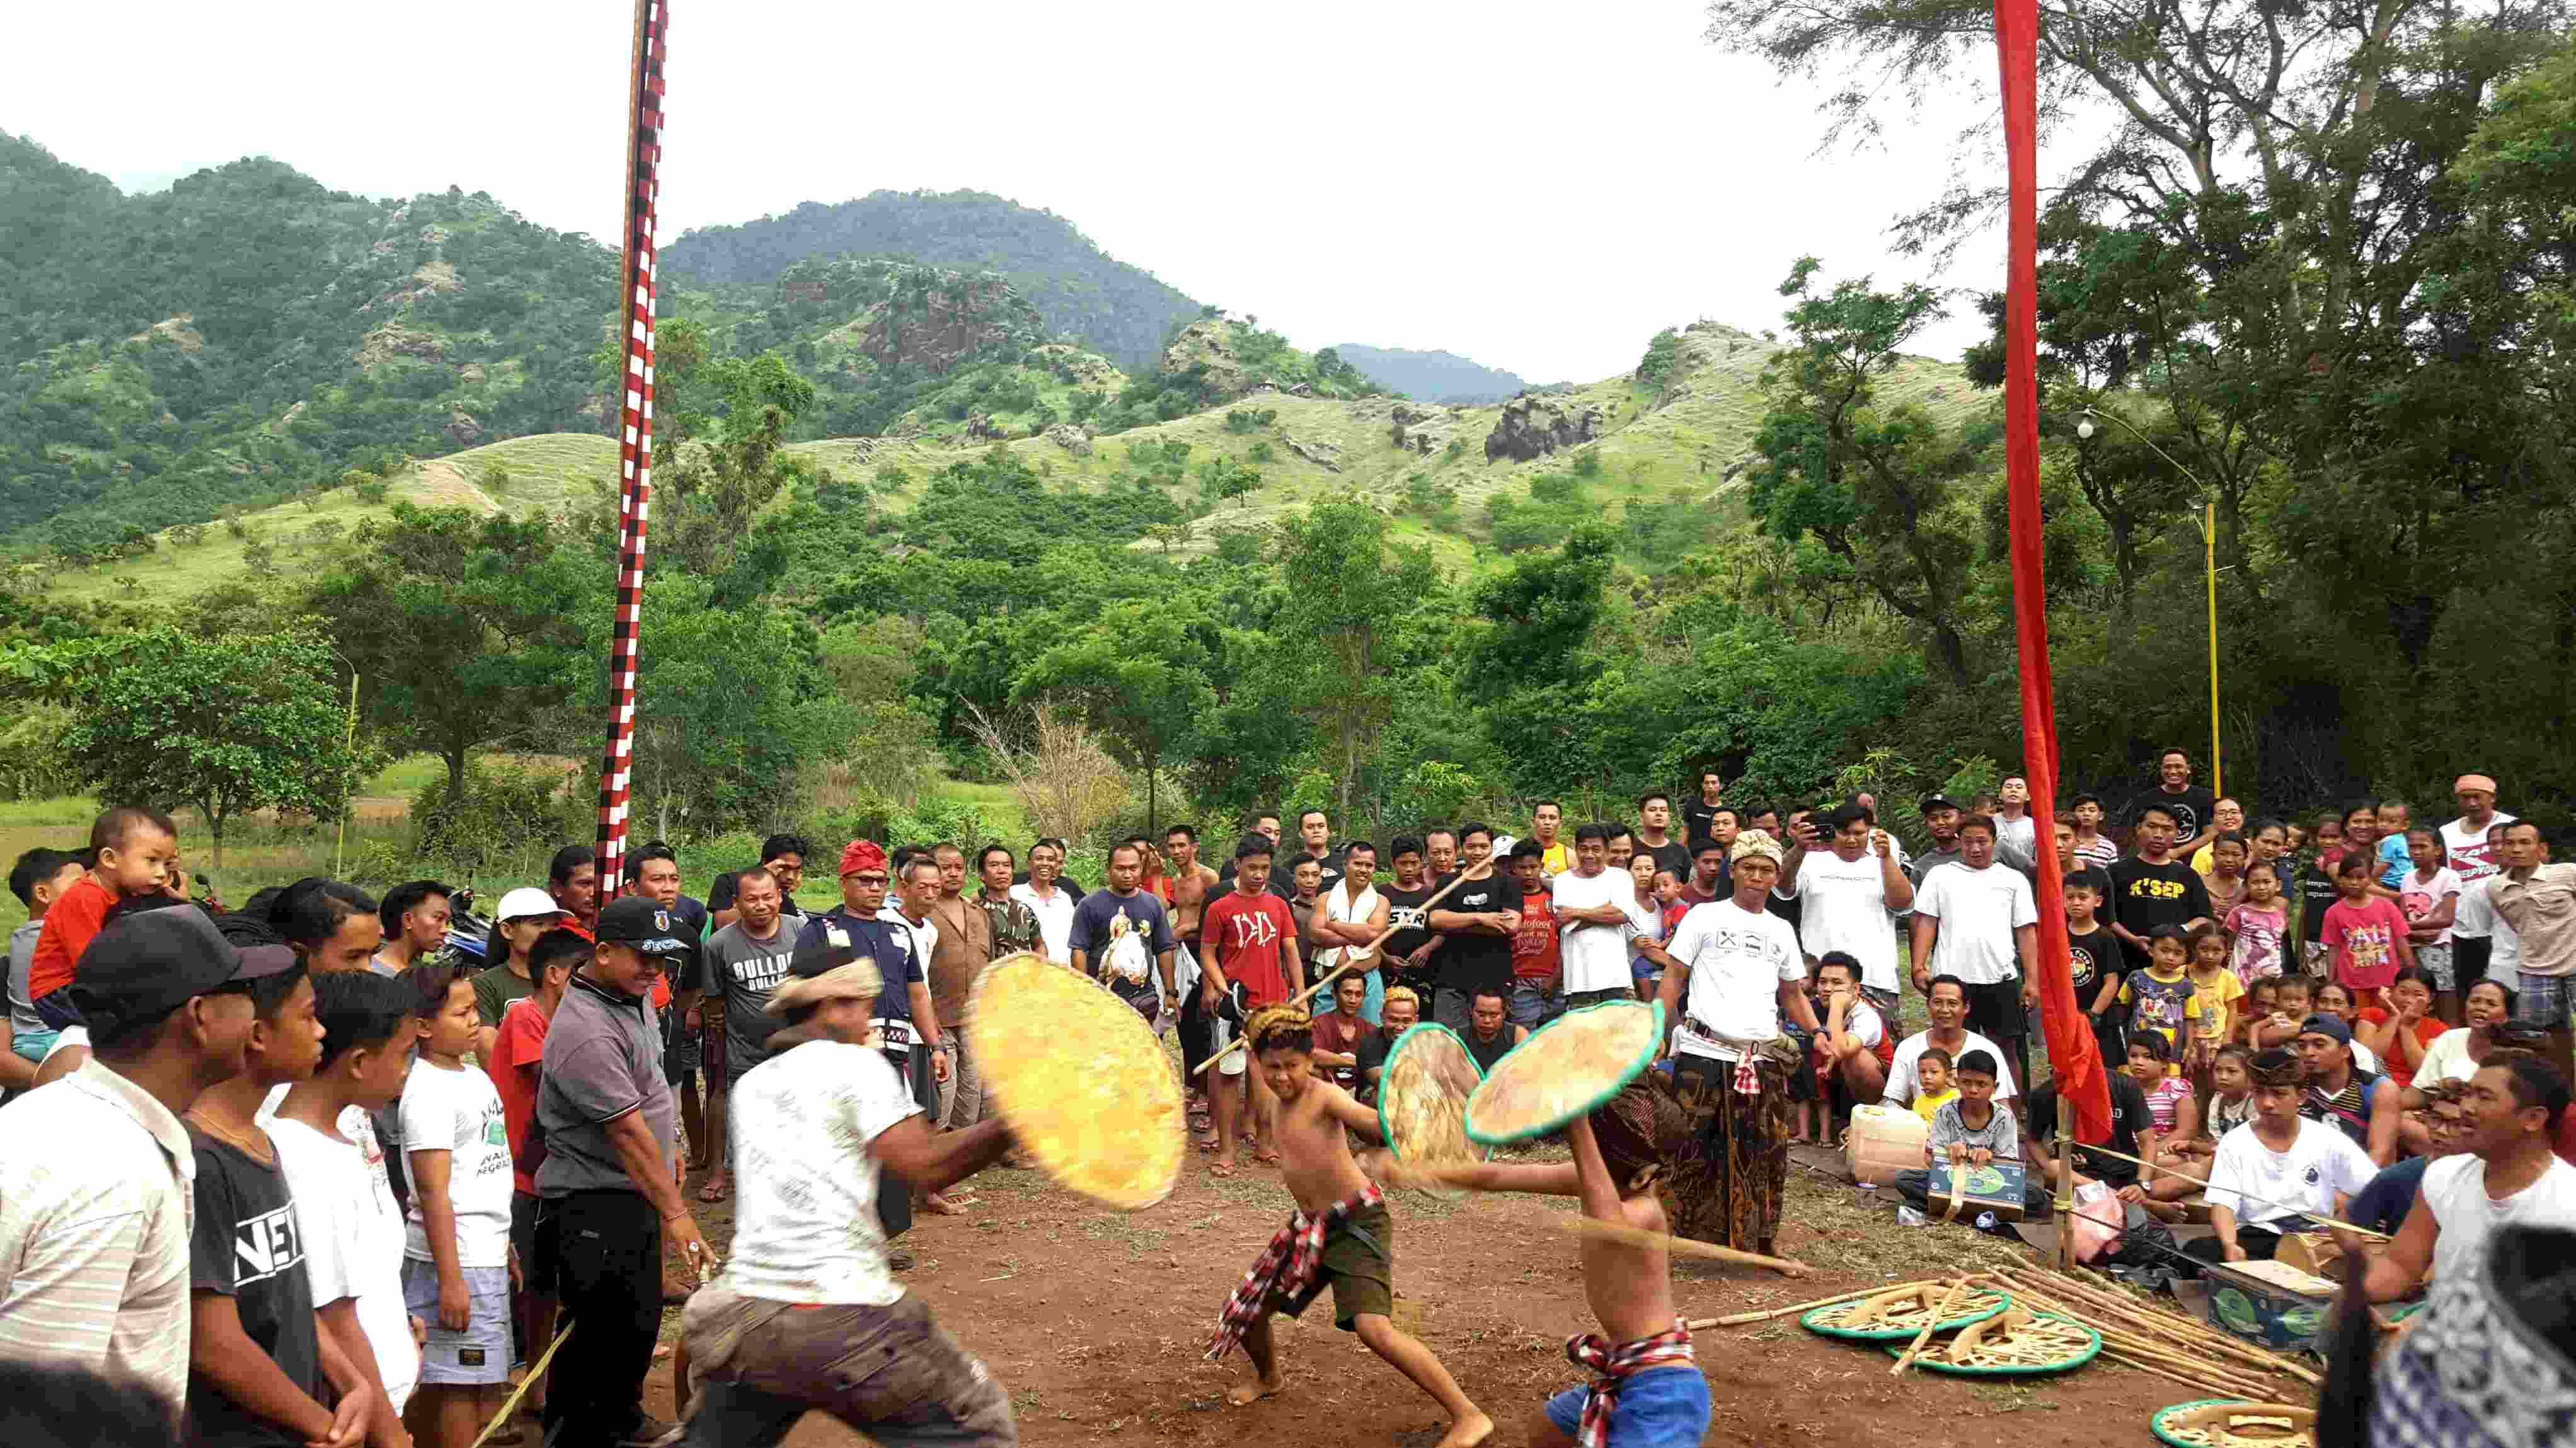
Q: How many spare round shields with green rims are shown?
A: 3